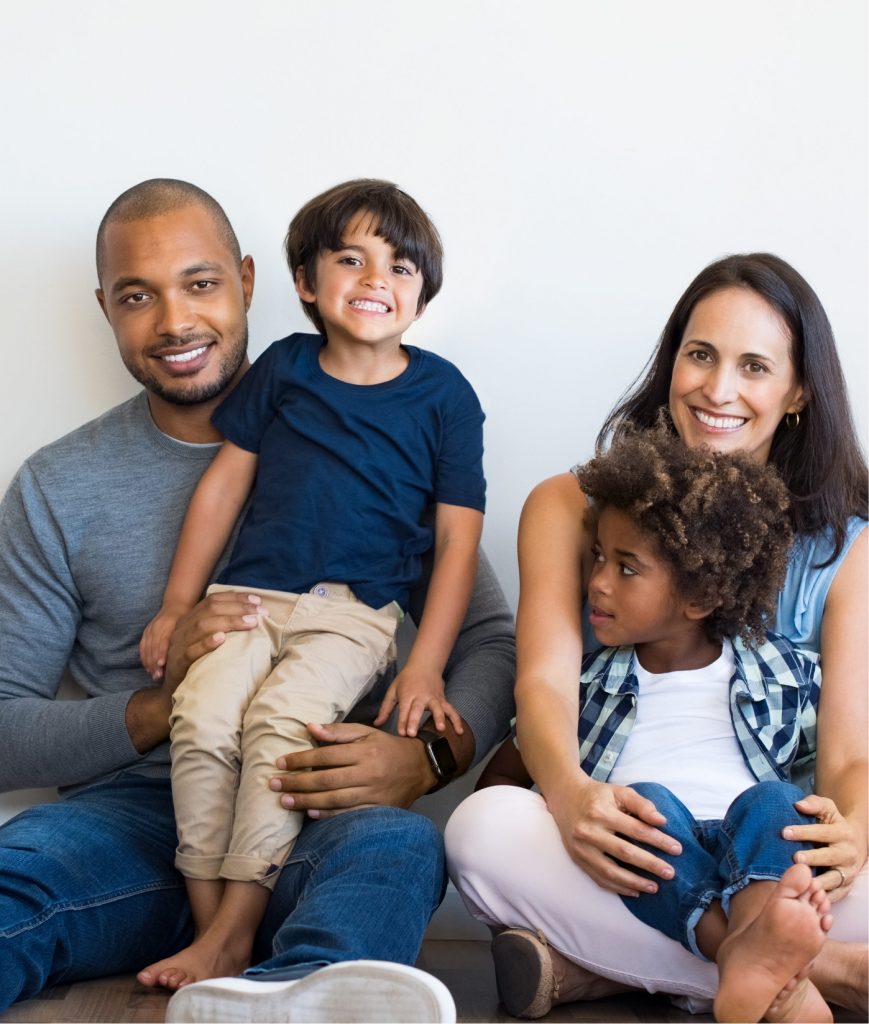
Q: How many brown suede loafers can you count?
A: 1